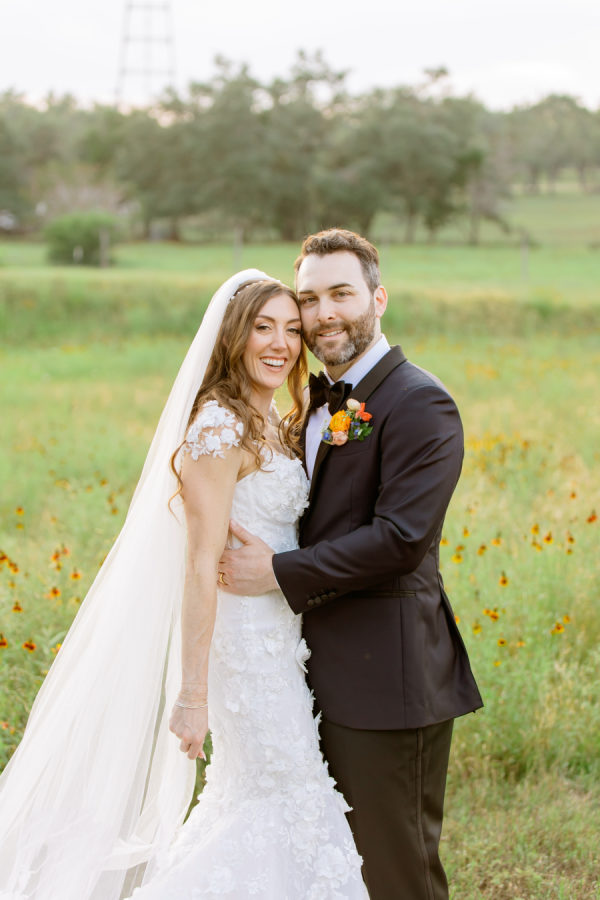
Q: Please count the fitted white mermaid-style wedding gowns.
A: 1